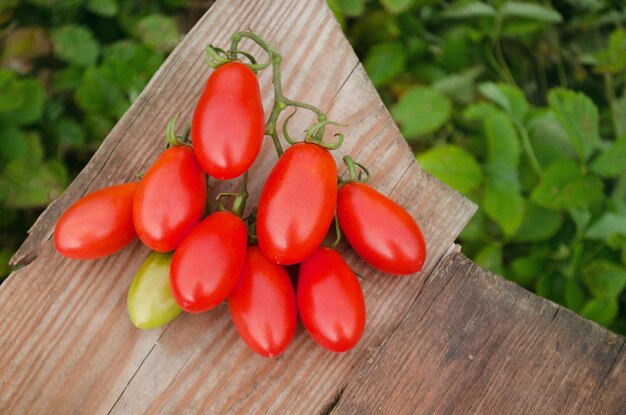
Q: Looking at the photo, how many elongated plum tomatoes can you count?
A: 9